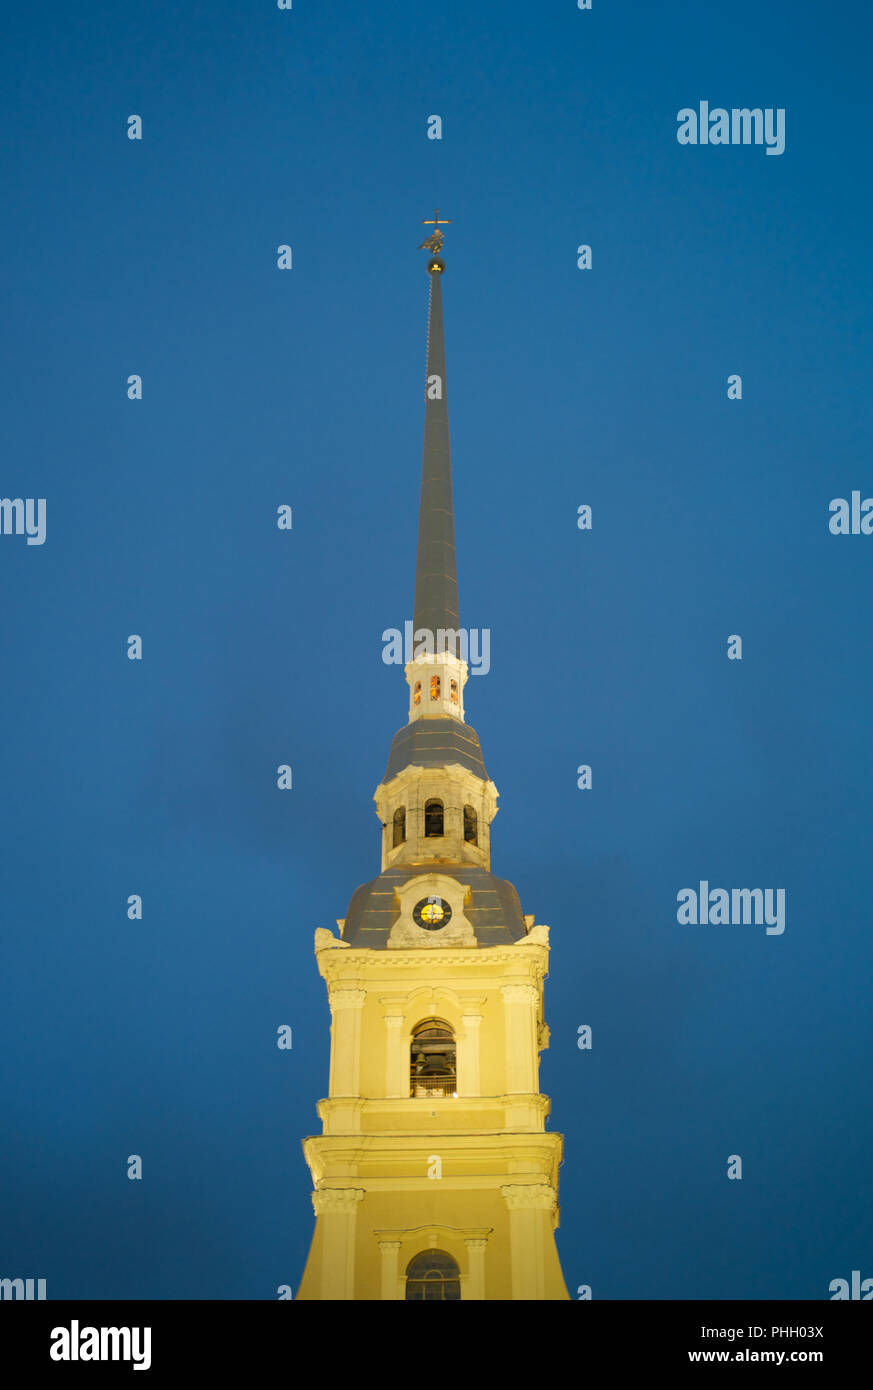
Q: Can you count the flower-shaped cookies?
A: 0